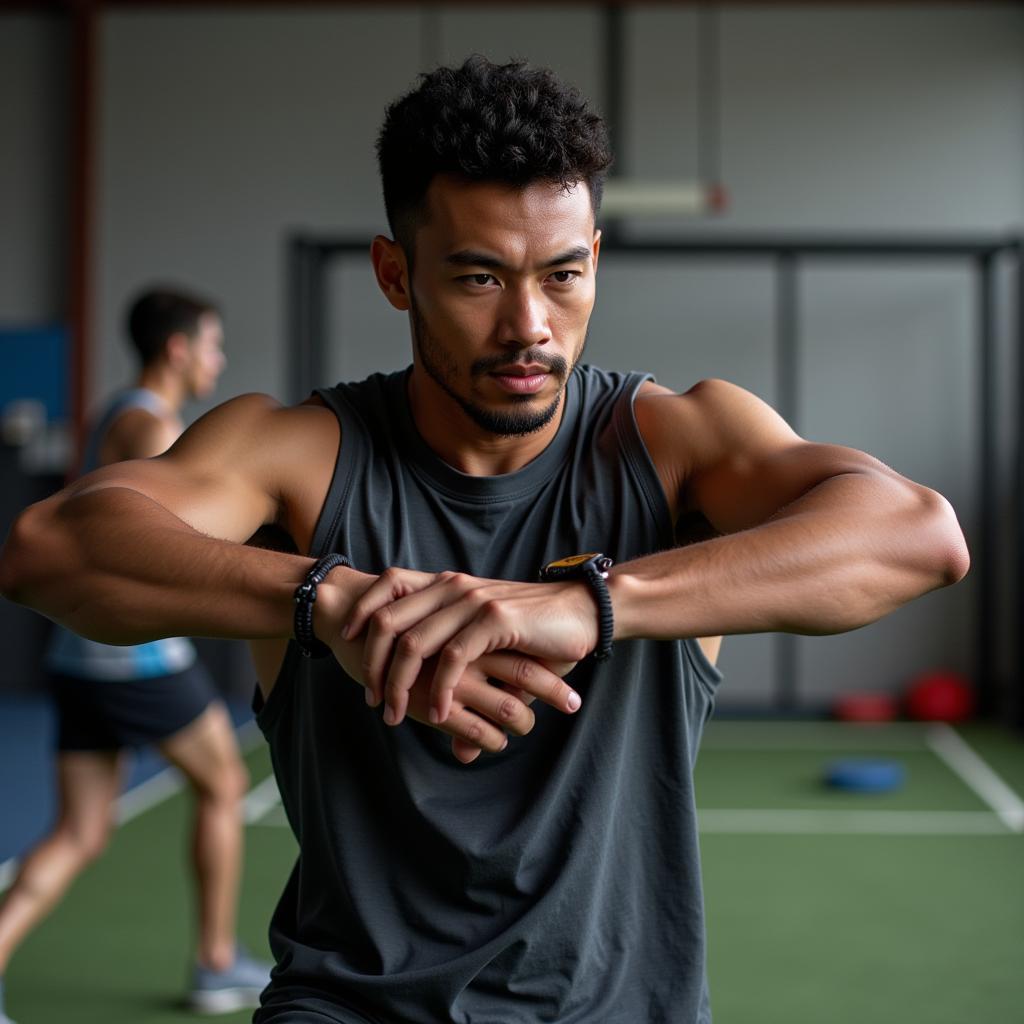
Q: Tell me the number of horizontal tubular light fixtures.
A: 1